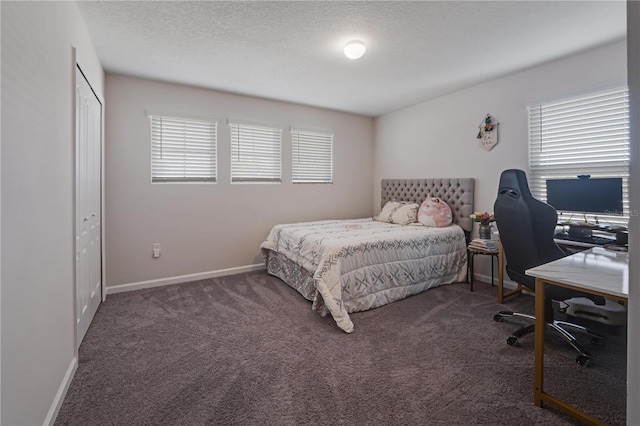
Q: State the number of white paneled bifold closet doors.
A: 2